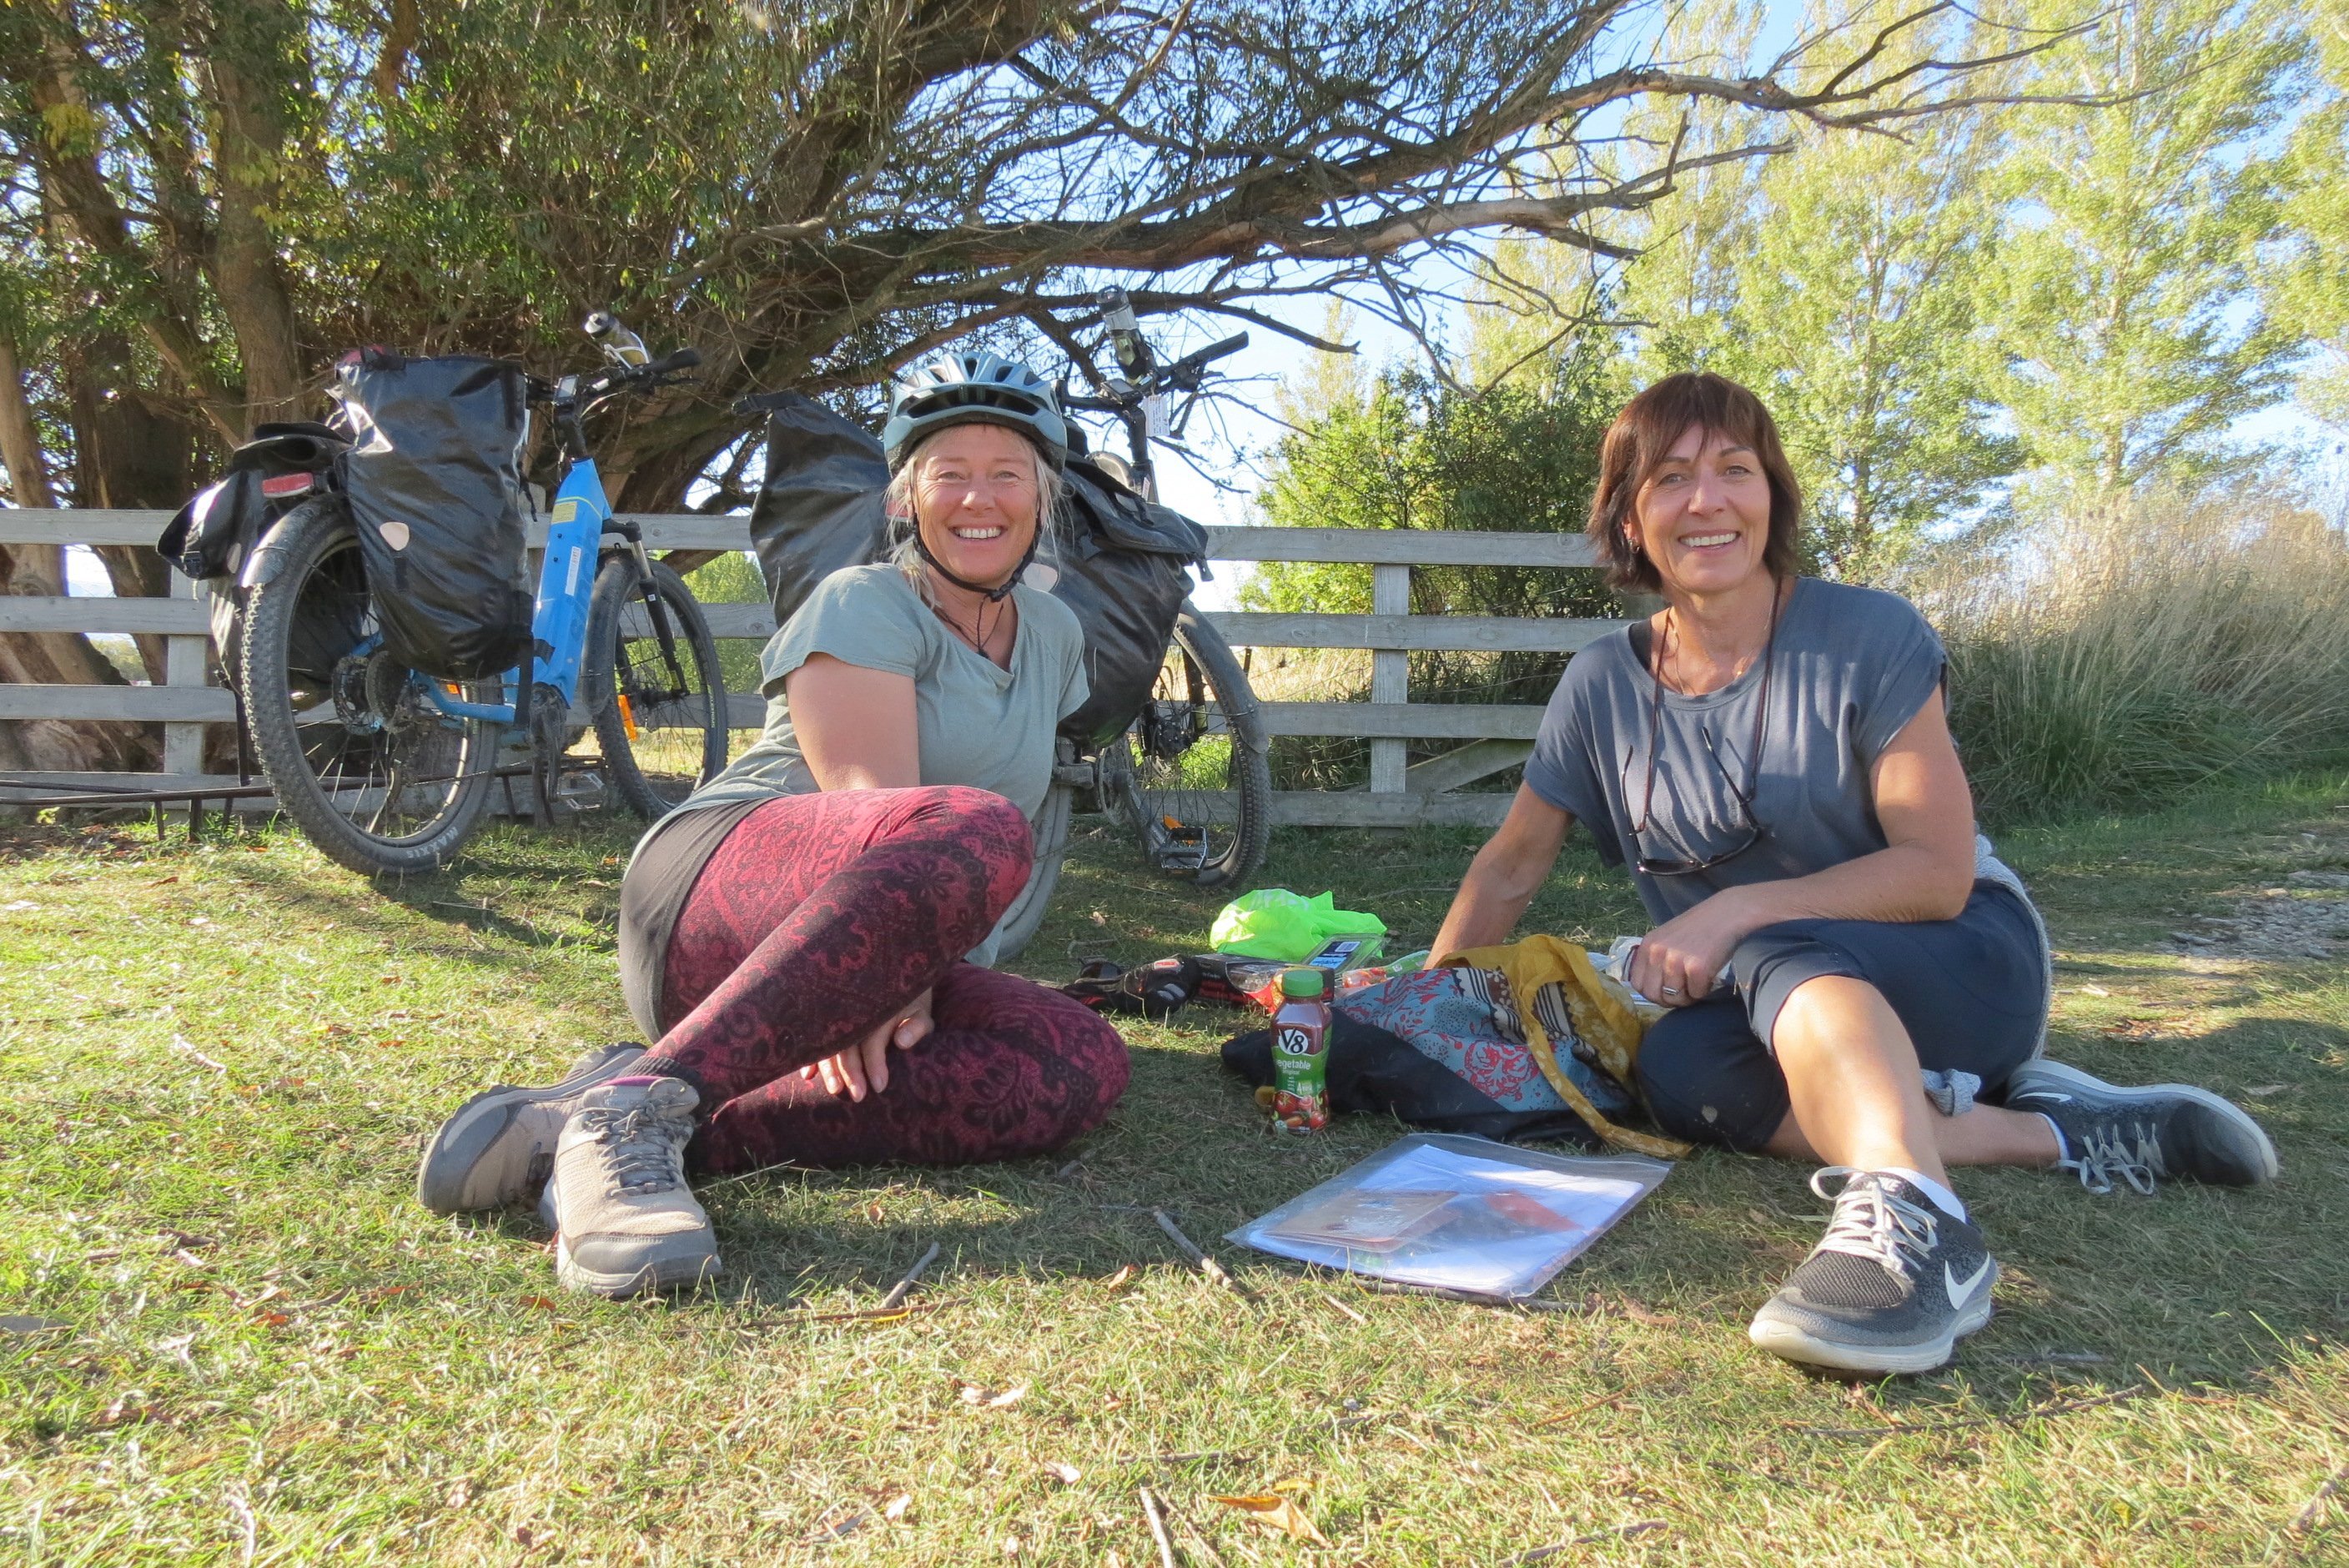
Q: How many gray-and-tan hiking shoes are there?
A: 2